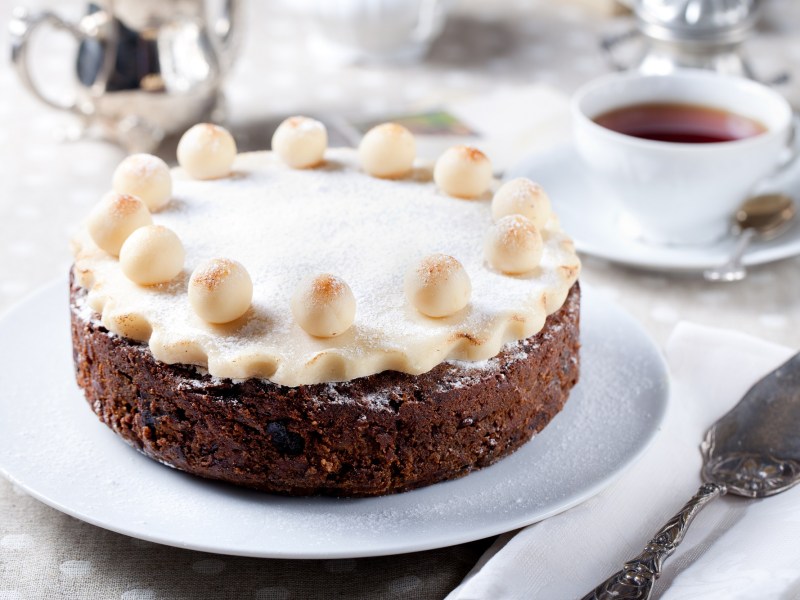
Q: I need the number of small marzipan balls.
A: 12